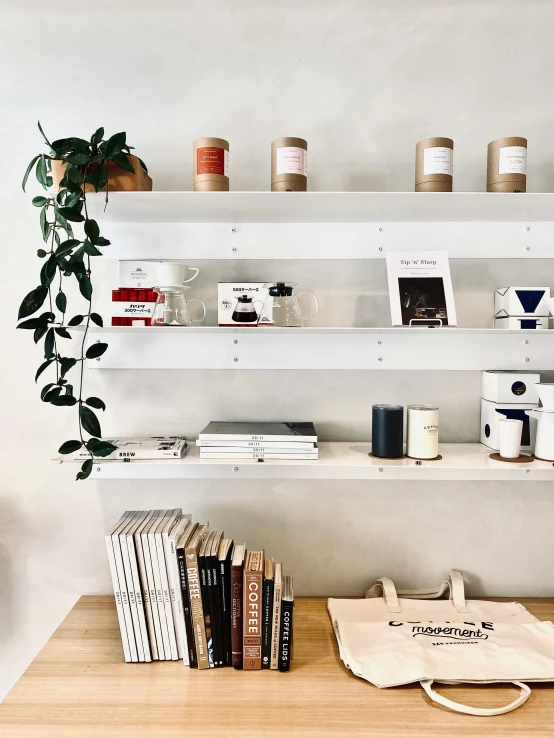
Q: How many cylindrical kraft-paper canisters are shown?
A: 4